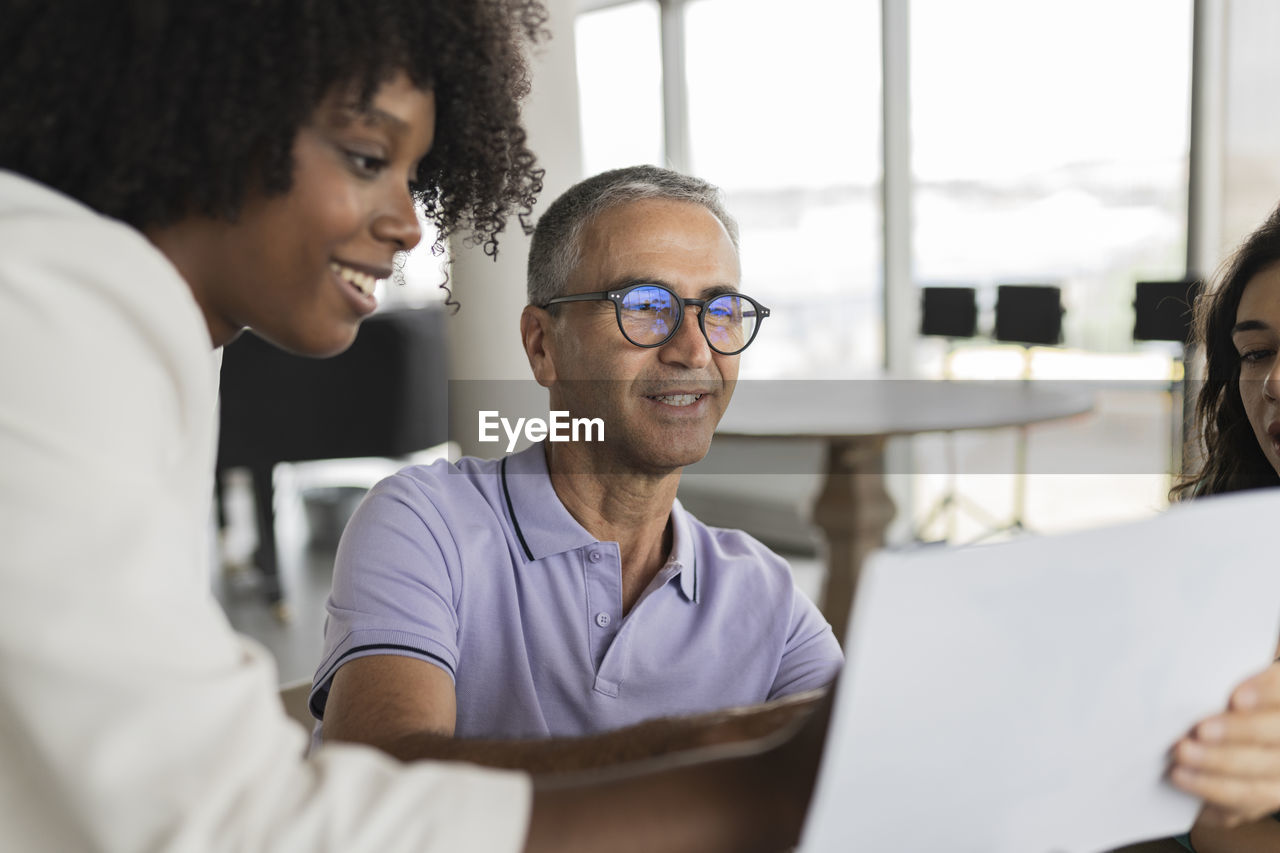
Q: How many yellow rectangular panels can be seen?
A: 0